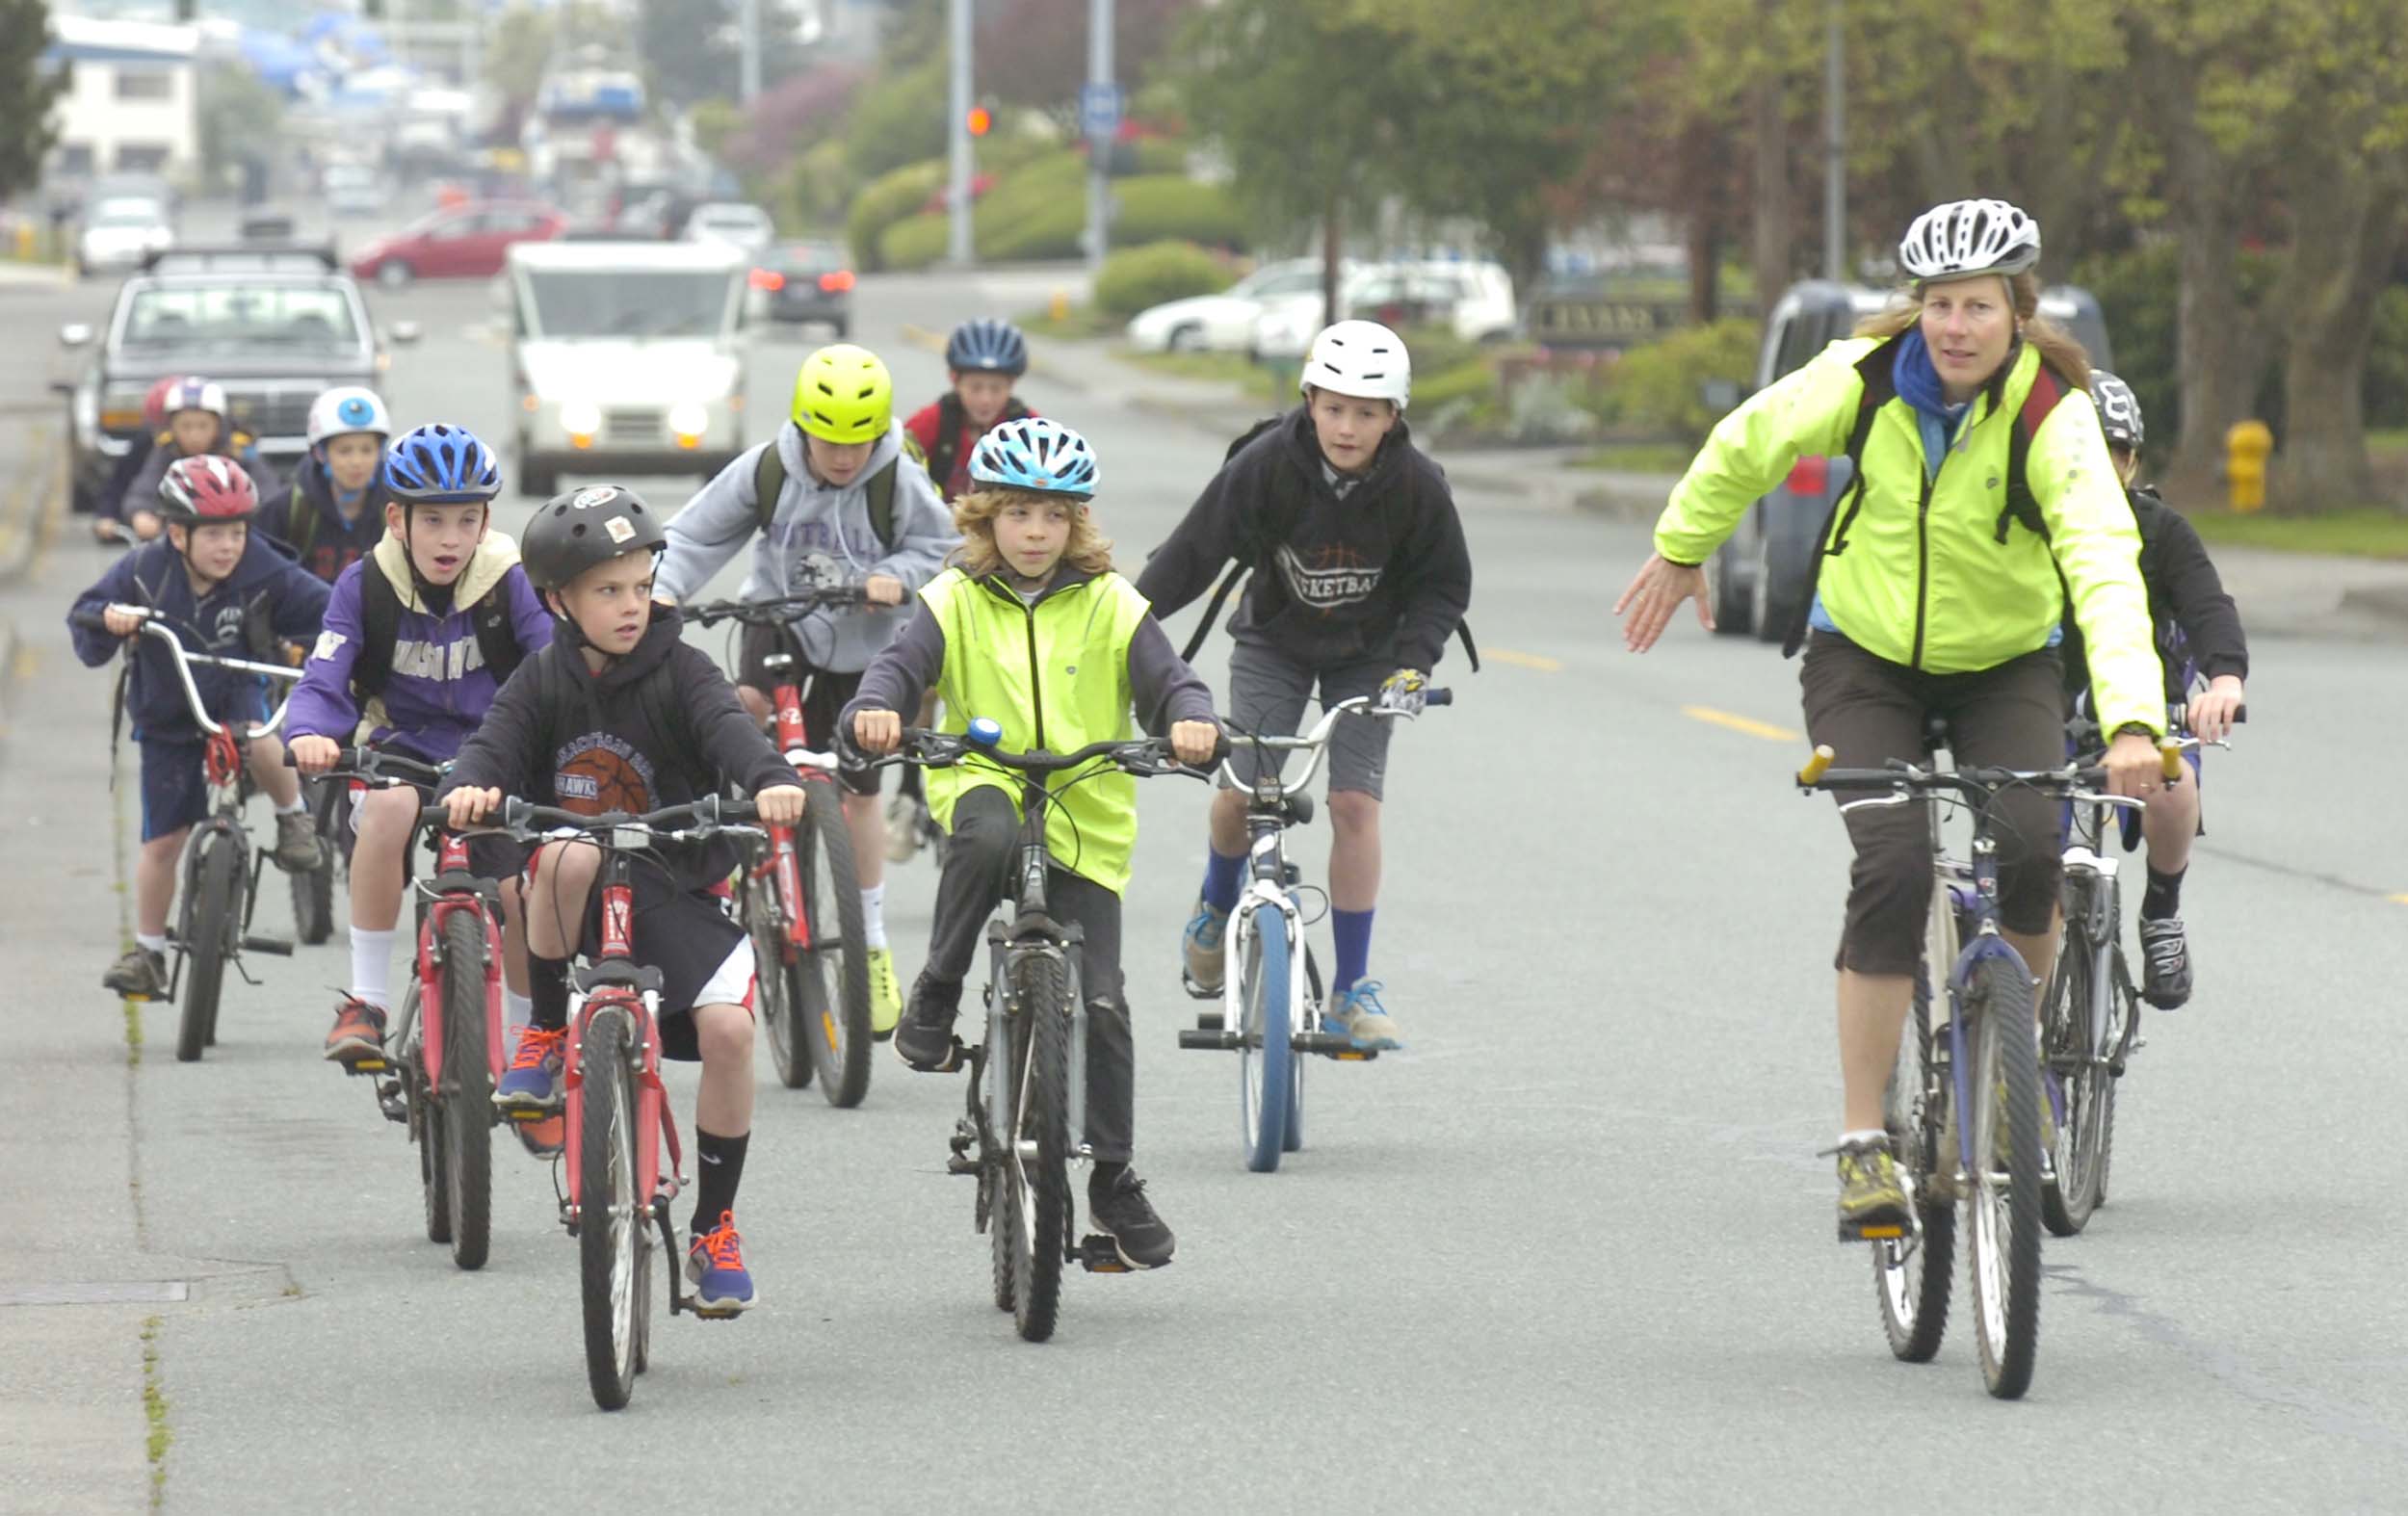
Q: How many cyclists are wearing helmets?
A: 12